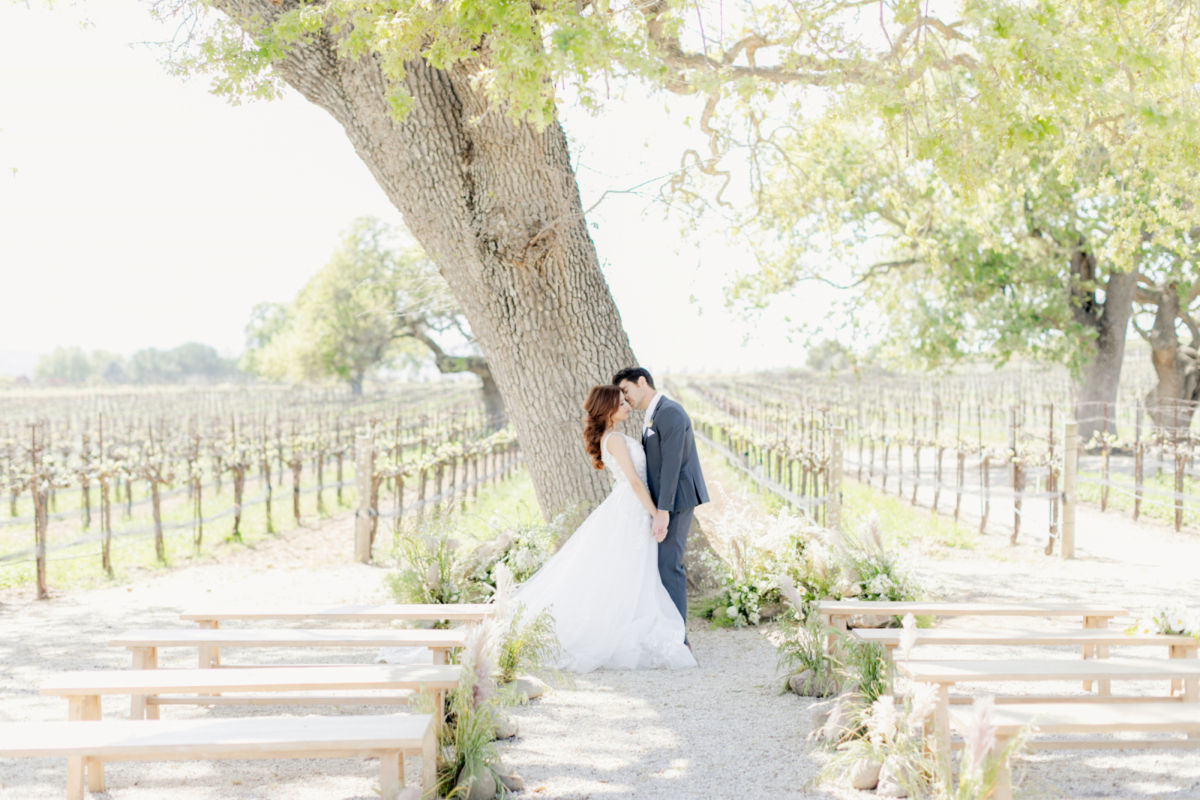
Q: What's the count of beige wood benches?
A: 8